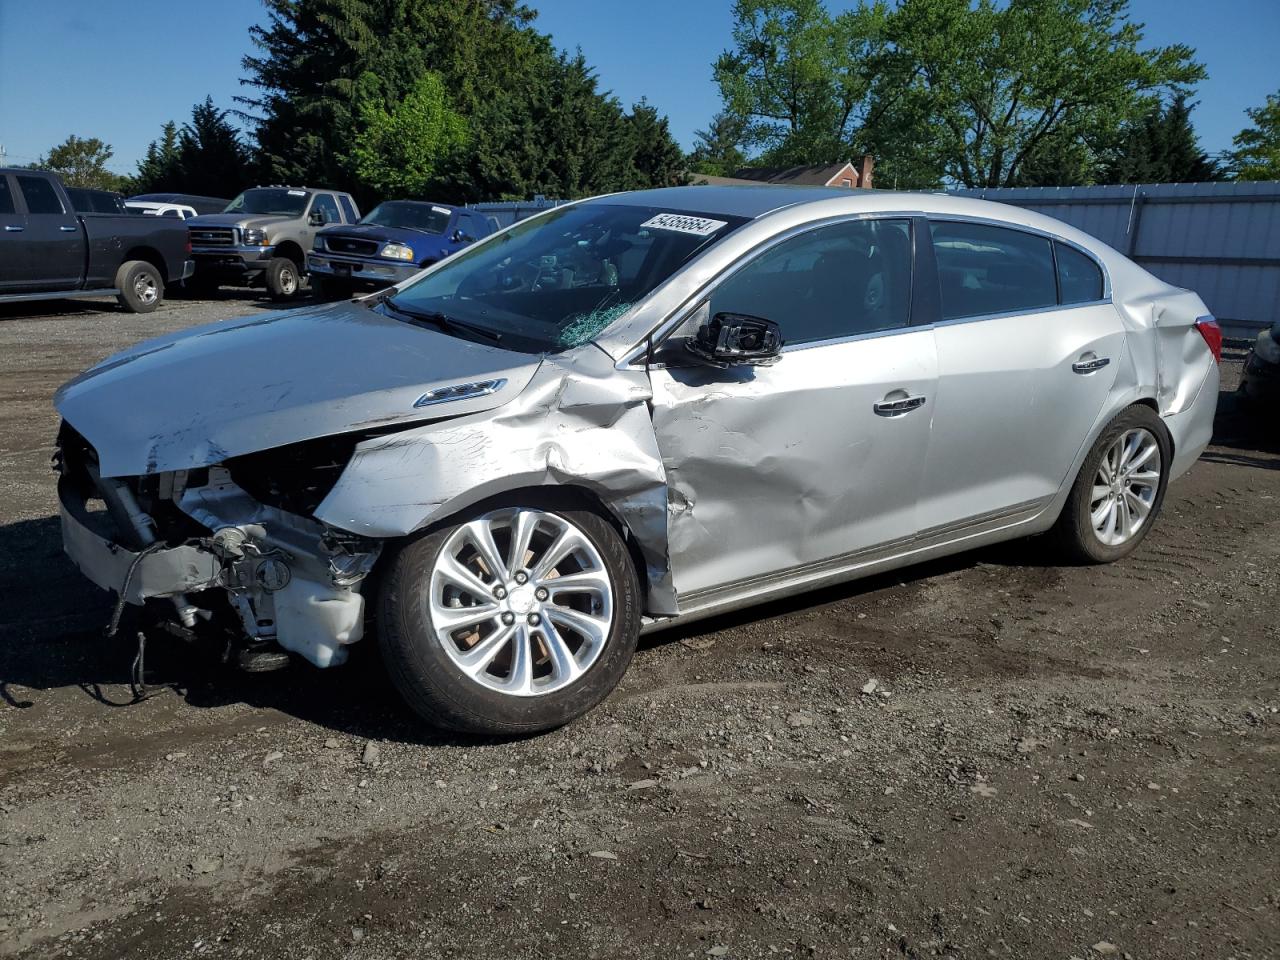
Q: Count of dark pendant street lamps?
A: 0